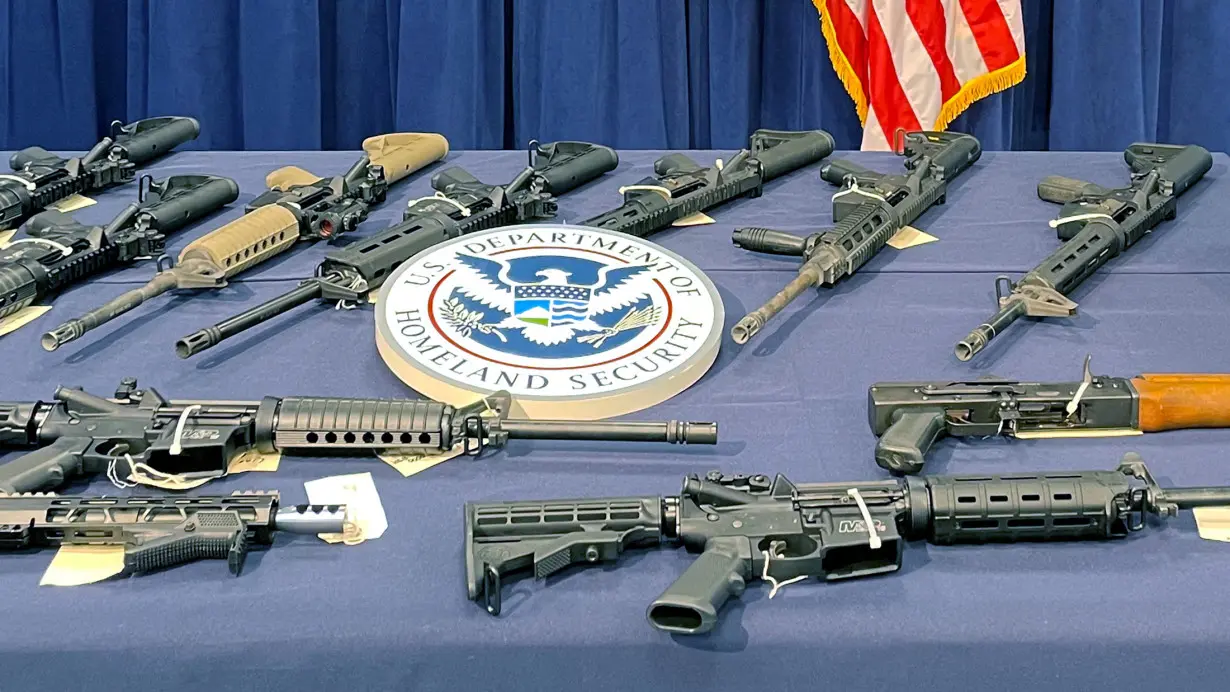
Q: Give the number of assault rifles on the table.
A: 11